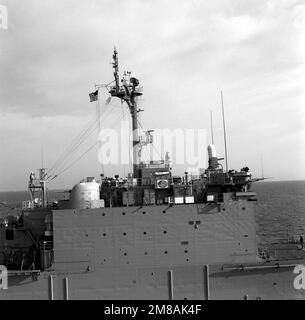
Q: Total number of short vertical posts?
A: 4